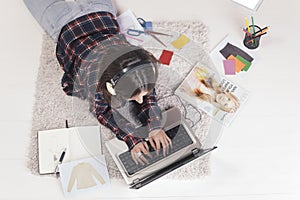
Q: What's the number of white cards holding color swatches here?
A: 1